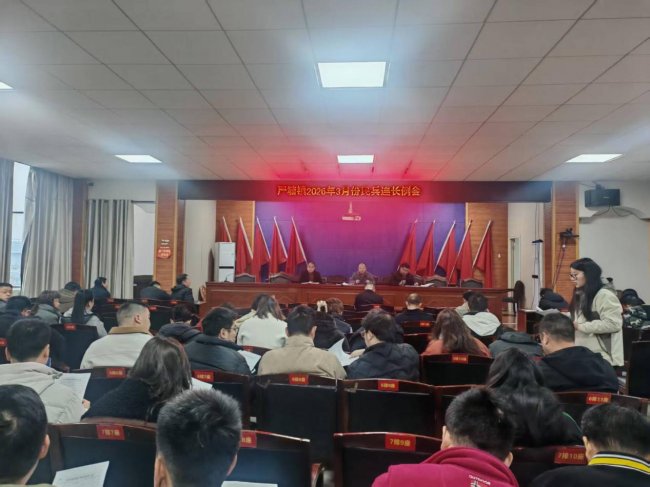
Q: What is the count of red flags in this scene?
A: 10